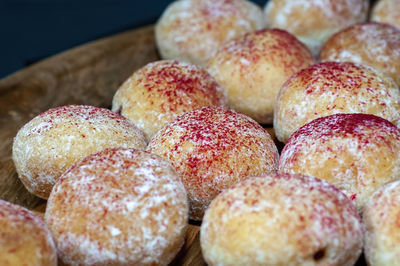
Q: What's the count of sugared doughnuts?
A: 14